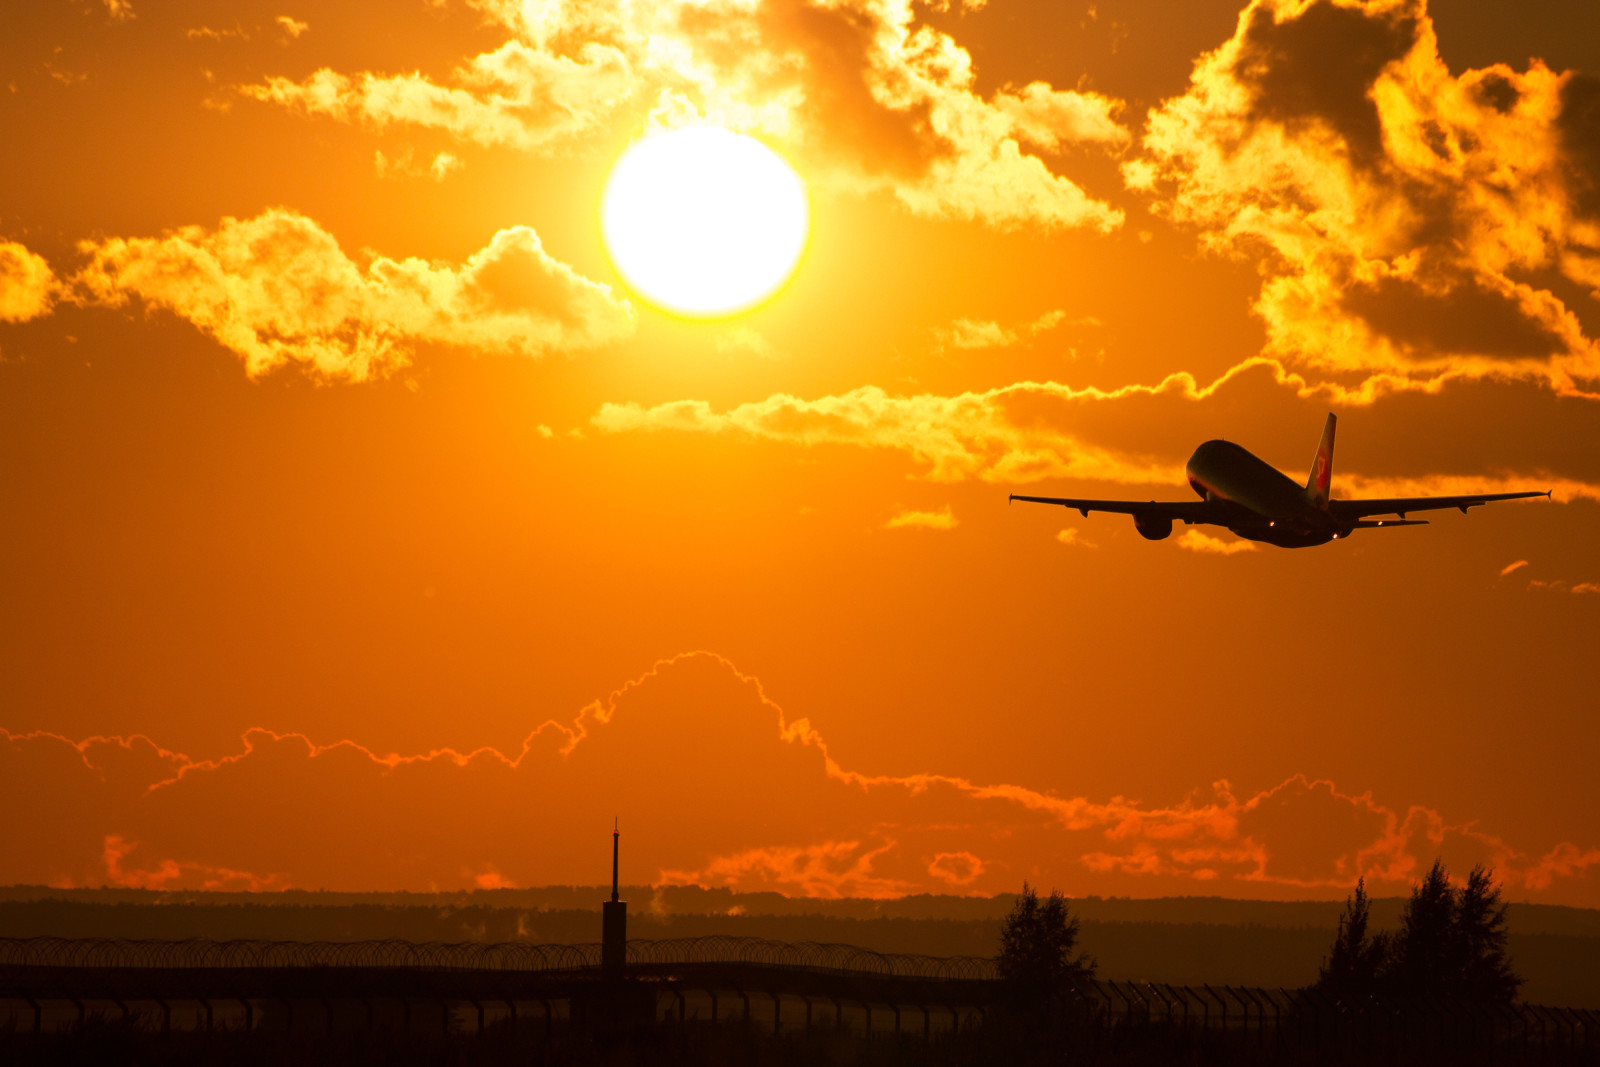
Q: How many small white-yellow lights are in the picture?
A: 3